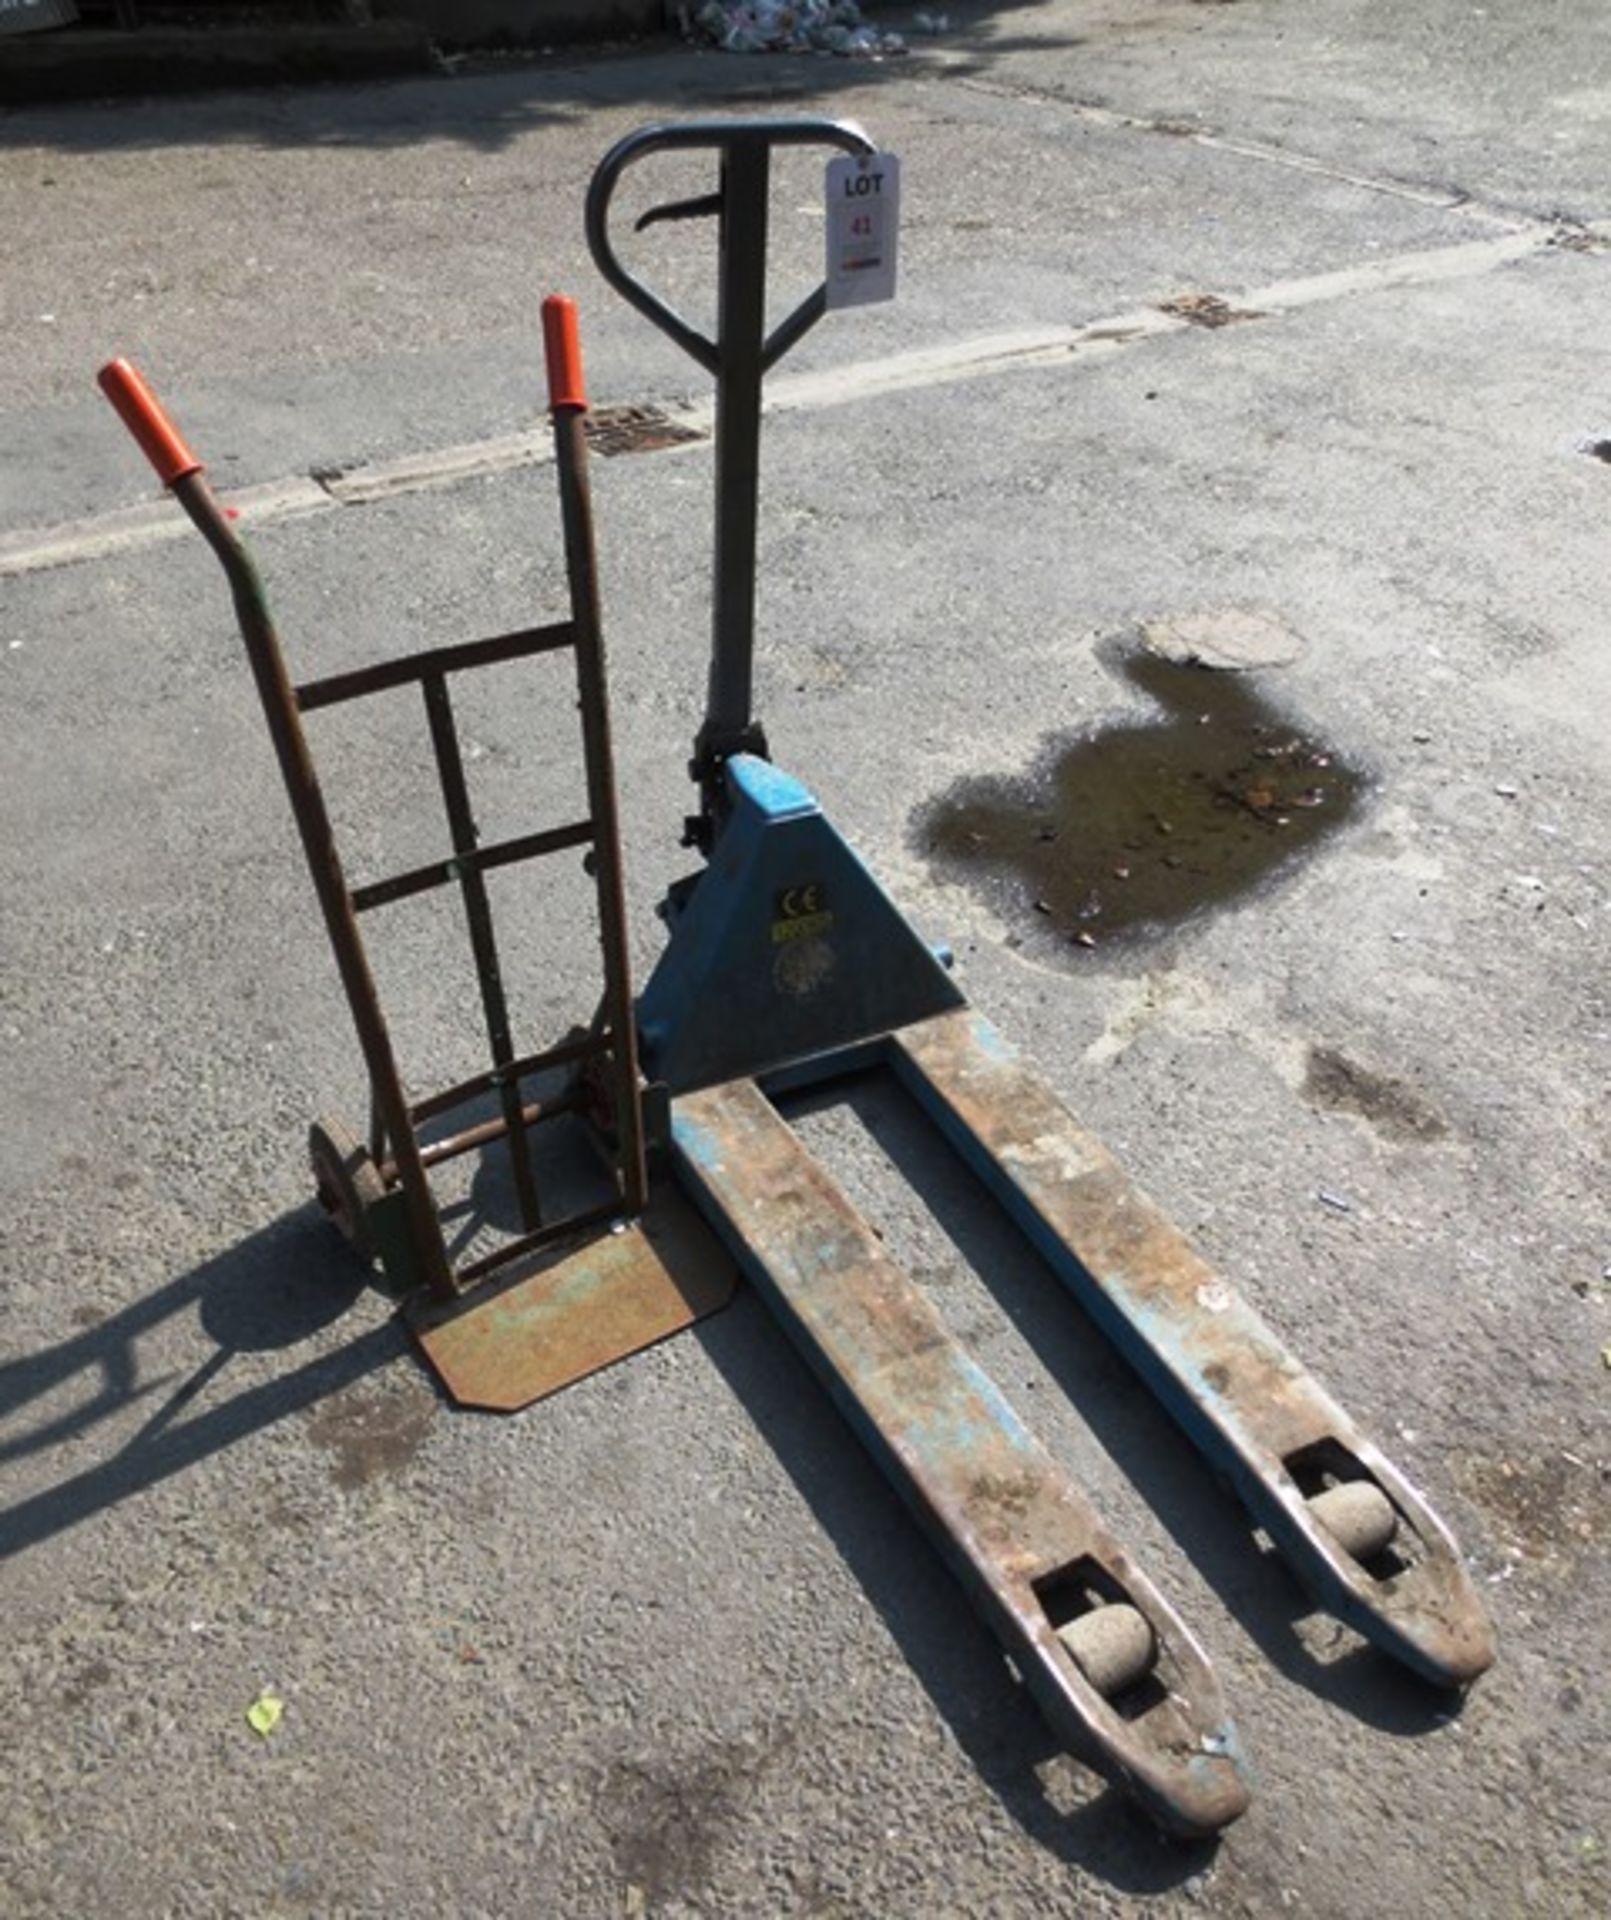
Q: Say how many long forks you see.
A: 2